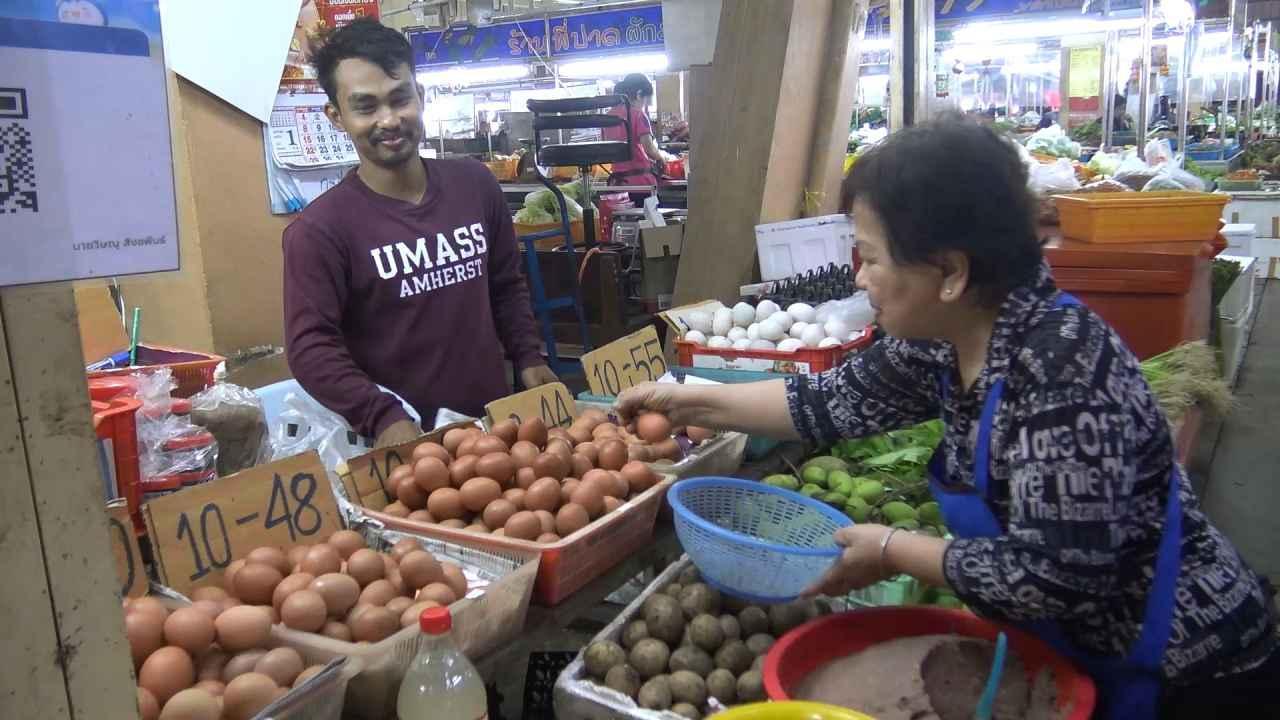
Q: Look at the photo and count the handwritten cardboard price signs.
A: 5